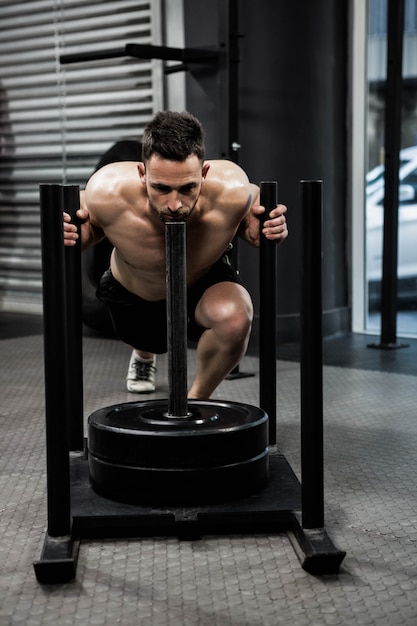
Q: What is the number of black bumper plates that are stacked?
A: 2